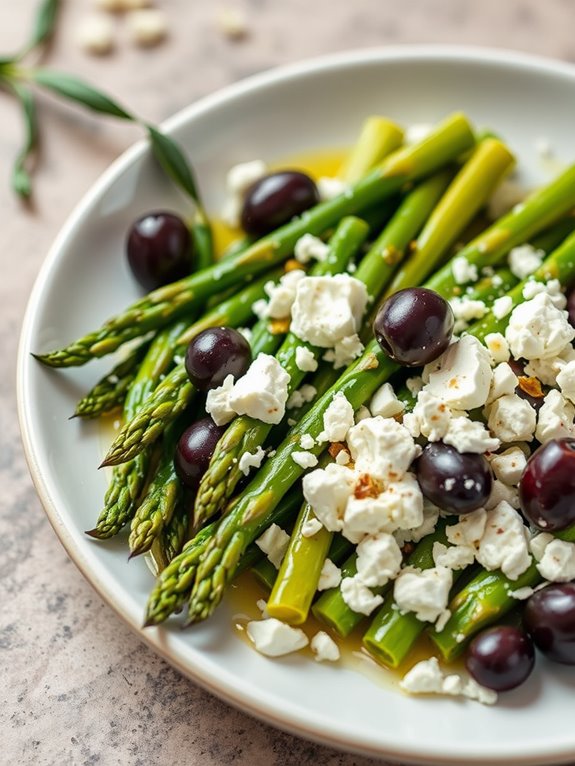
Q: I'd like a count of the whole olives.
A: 9